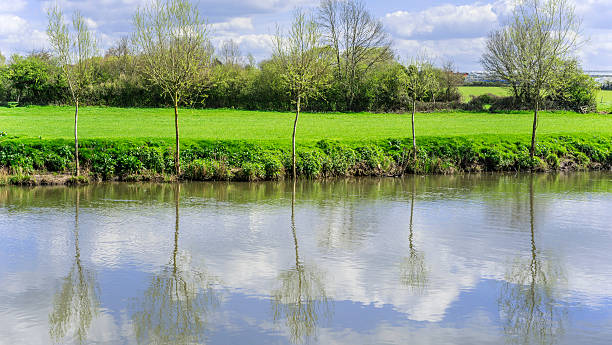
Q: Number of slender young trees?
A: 5